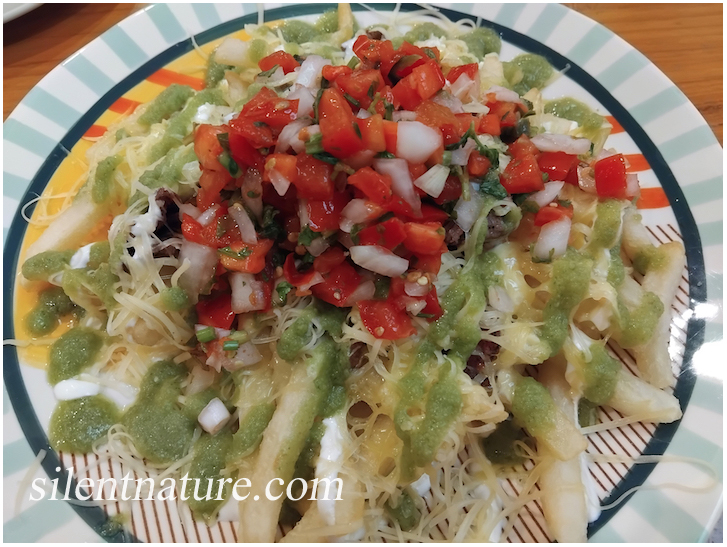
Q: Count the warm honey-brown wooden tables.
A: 1